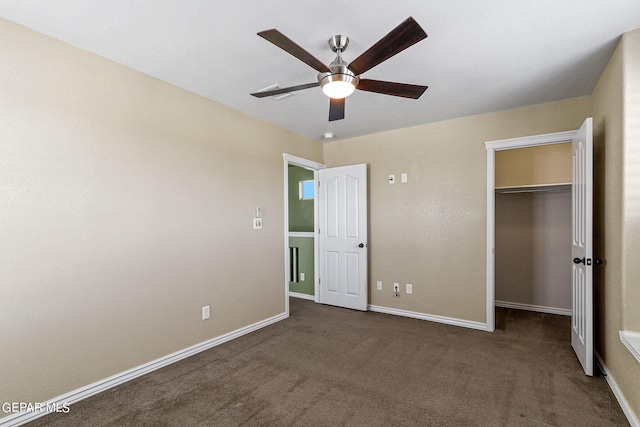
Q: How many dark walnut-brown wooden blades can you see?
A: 5